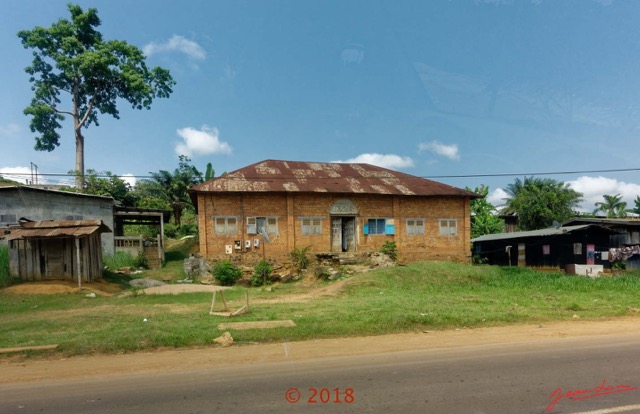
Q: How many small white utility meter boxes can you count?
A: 4